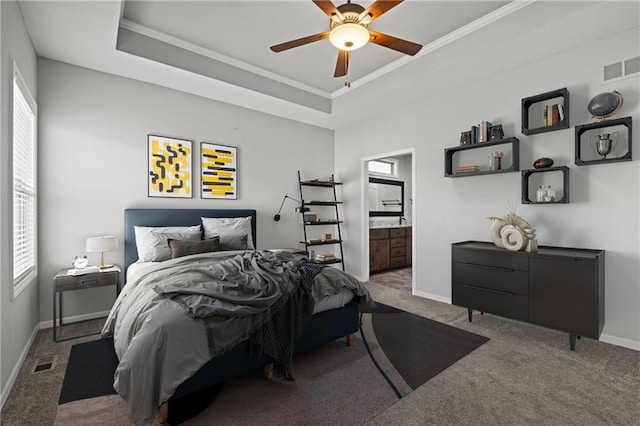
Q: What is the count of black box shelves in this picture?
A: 4